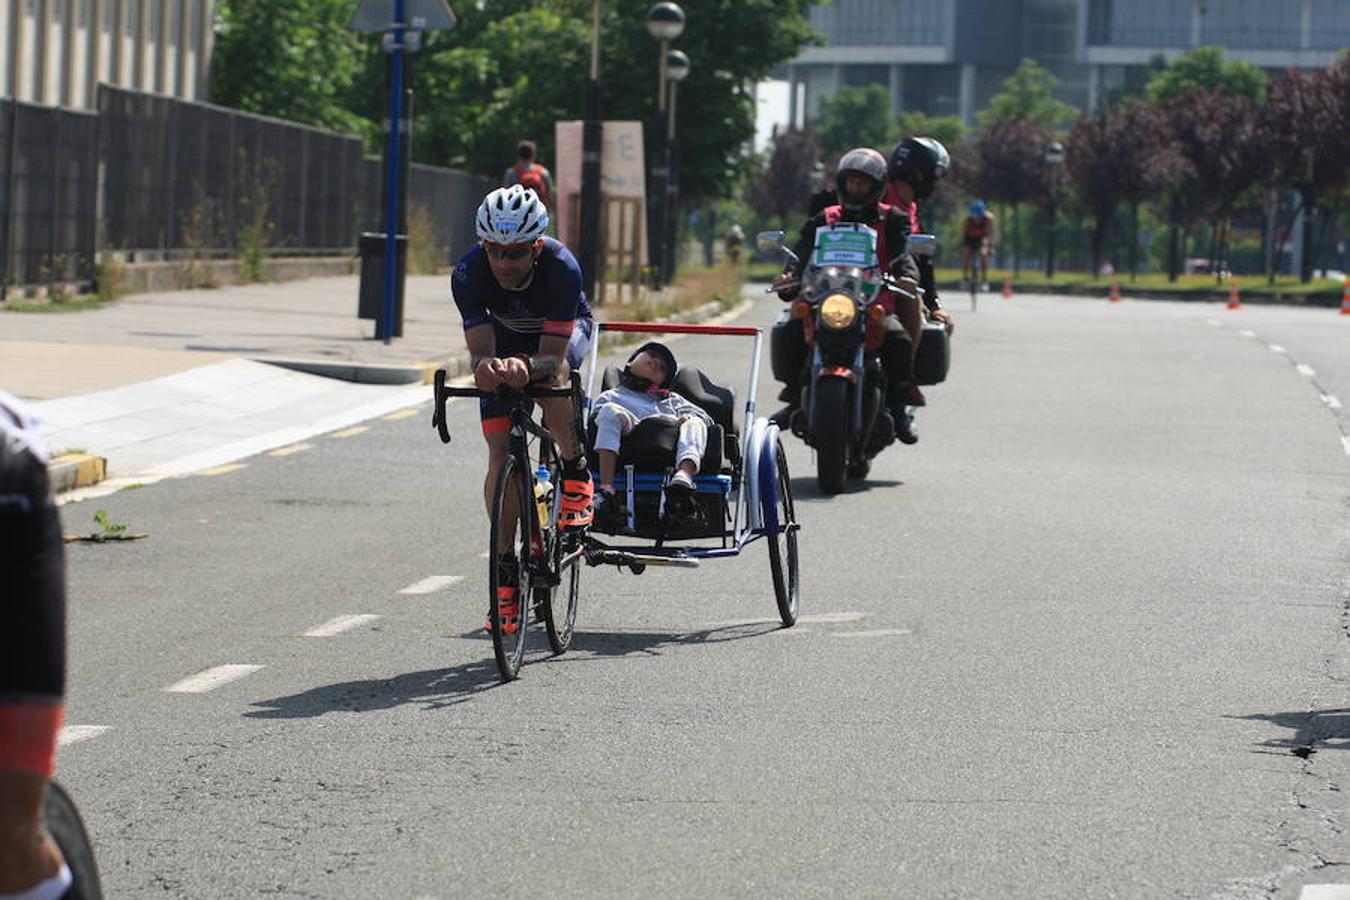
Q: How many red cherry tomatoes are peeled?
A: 0